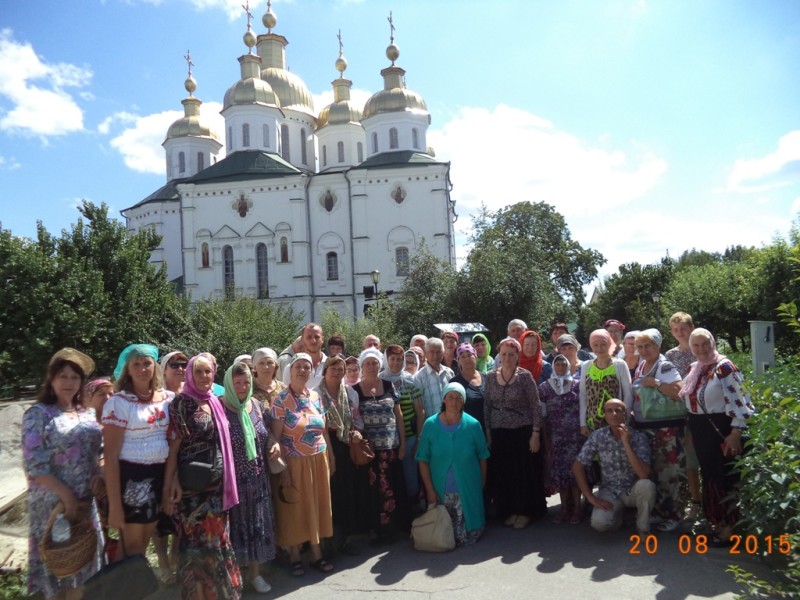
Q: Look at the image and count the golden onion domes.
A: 5